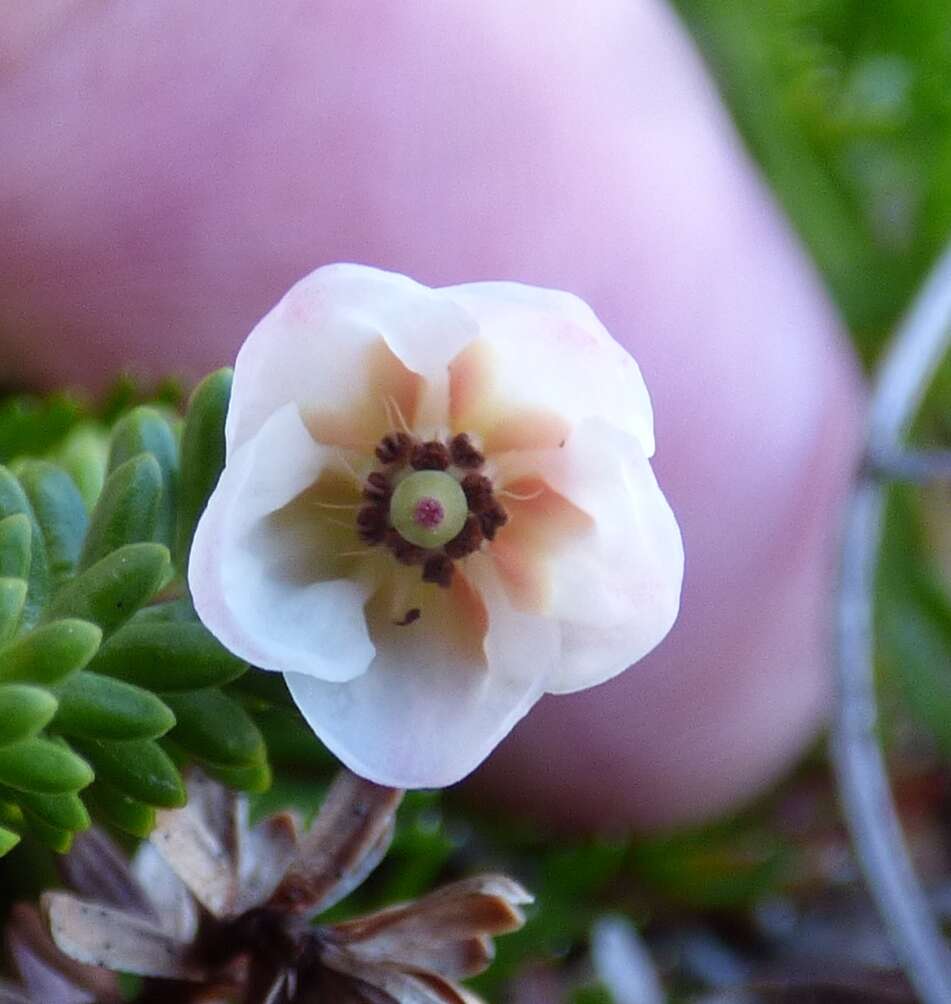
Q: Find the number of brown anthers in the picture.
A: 10